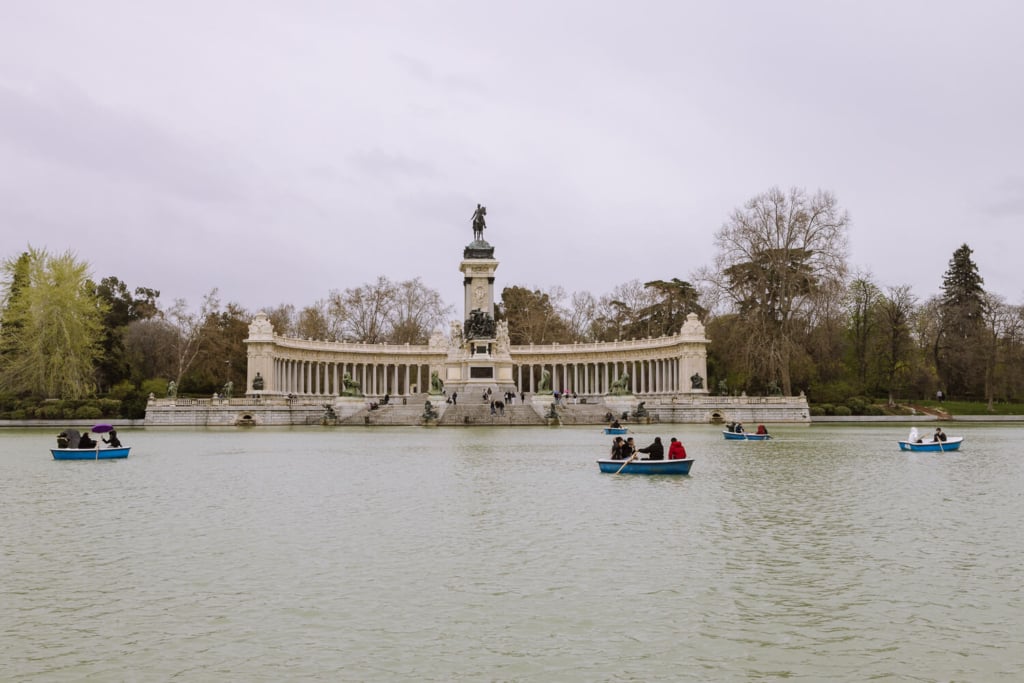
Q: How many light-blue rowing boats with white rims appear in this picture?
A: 5